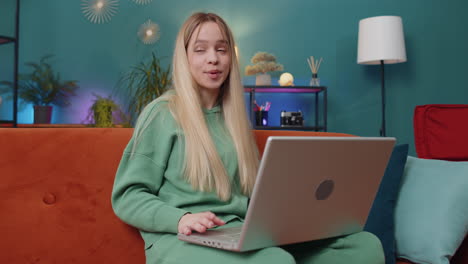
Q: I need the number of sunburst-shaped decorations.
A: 3